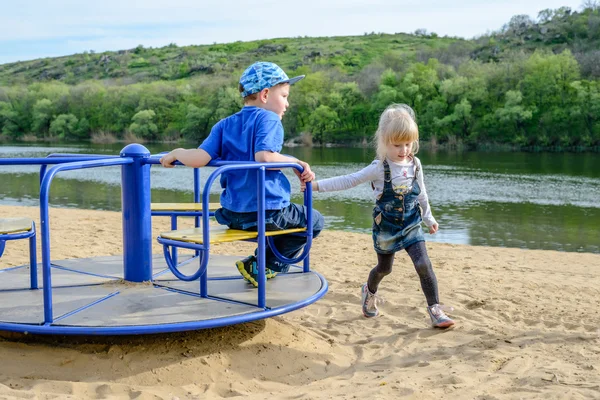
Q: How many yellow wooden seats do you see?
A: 3